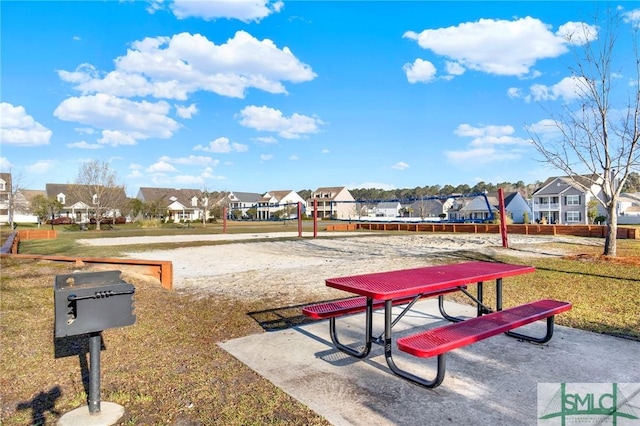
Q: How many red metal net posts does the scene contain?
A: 4